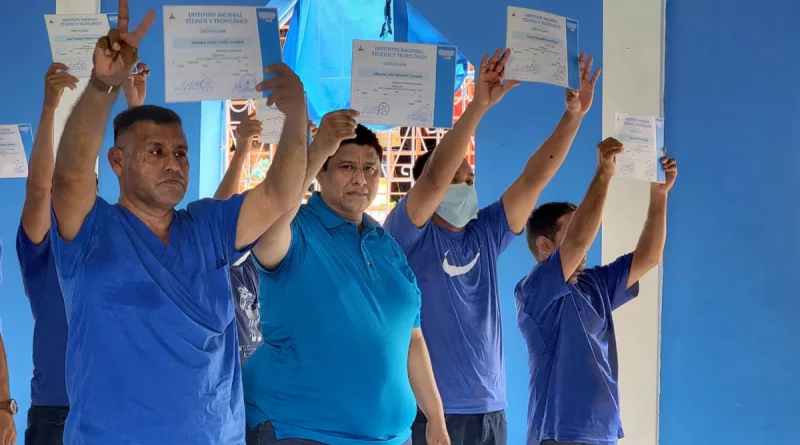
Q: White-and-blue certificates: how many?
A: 7